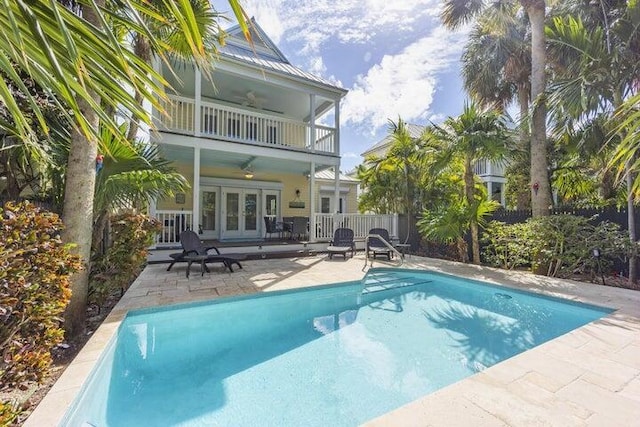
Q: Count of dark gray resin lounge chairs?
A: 3